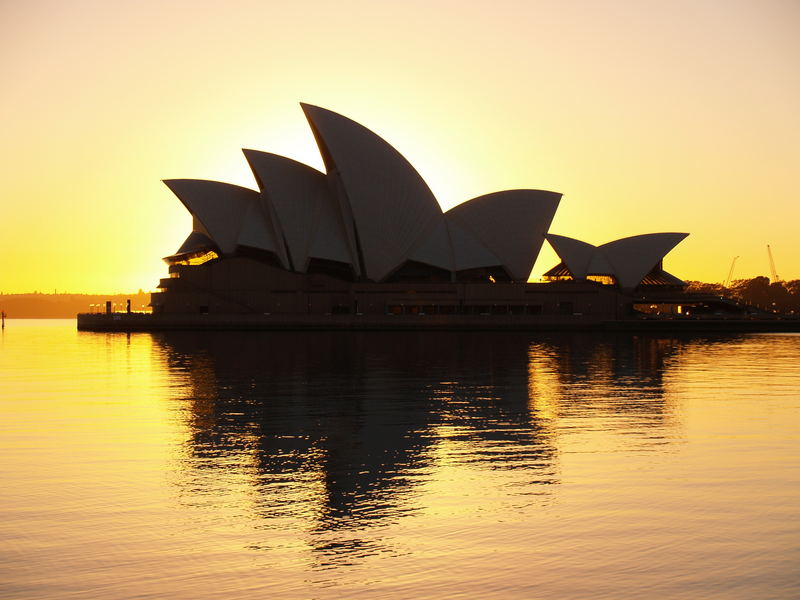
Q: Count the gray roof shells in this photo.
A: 6